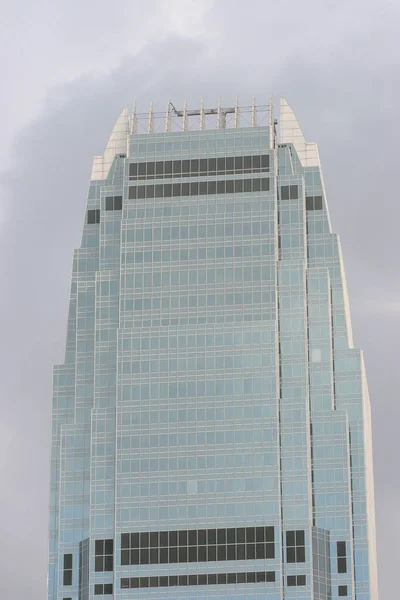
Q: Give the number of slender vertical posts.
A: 9